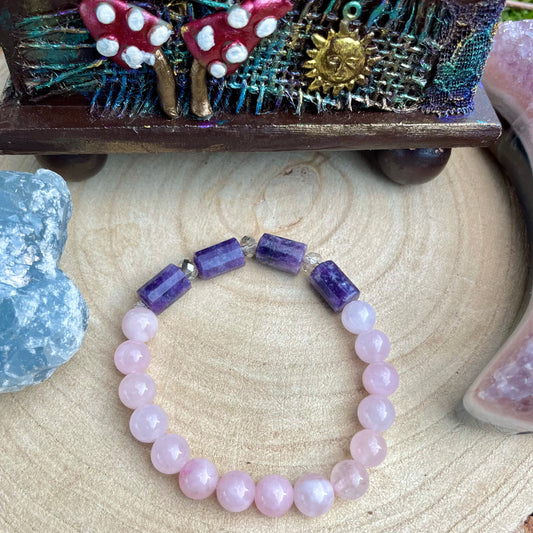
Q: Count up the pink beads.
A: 15